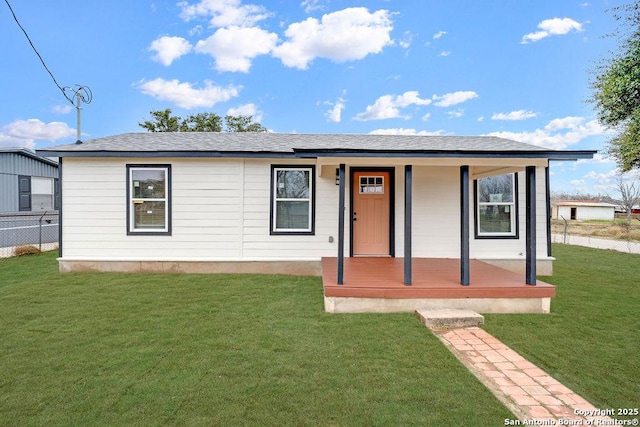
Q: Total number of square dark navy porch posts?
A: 4